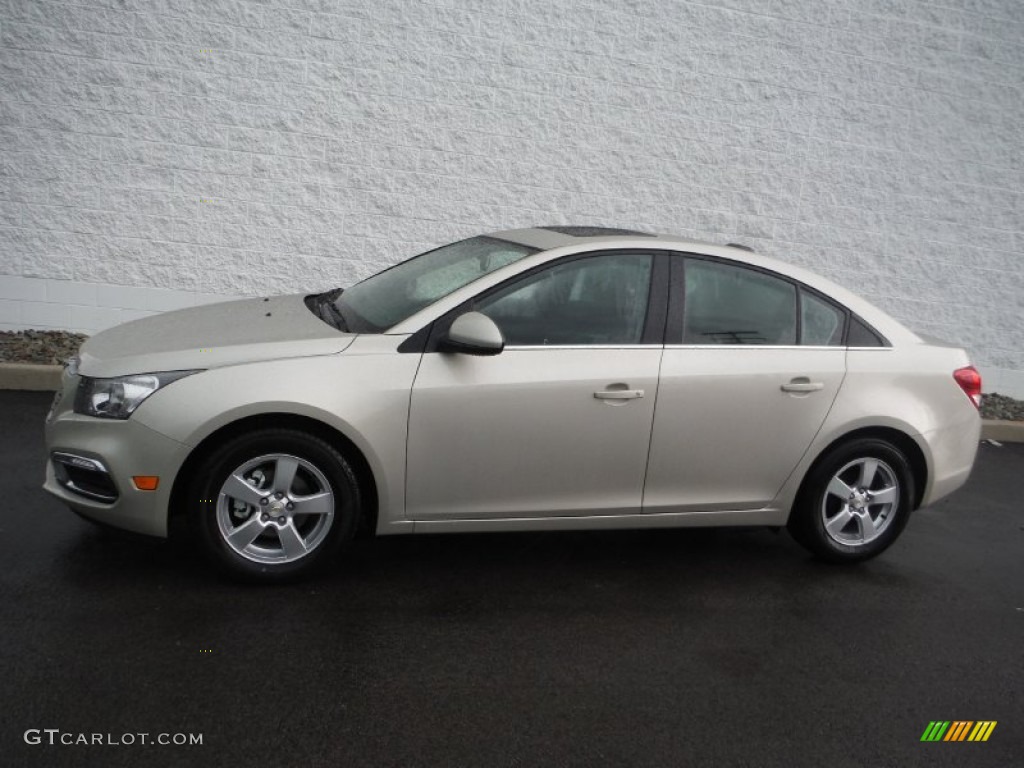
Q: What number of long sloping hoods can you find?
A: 1